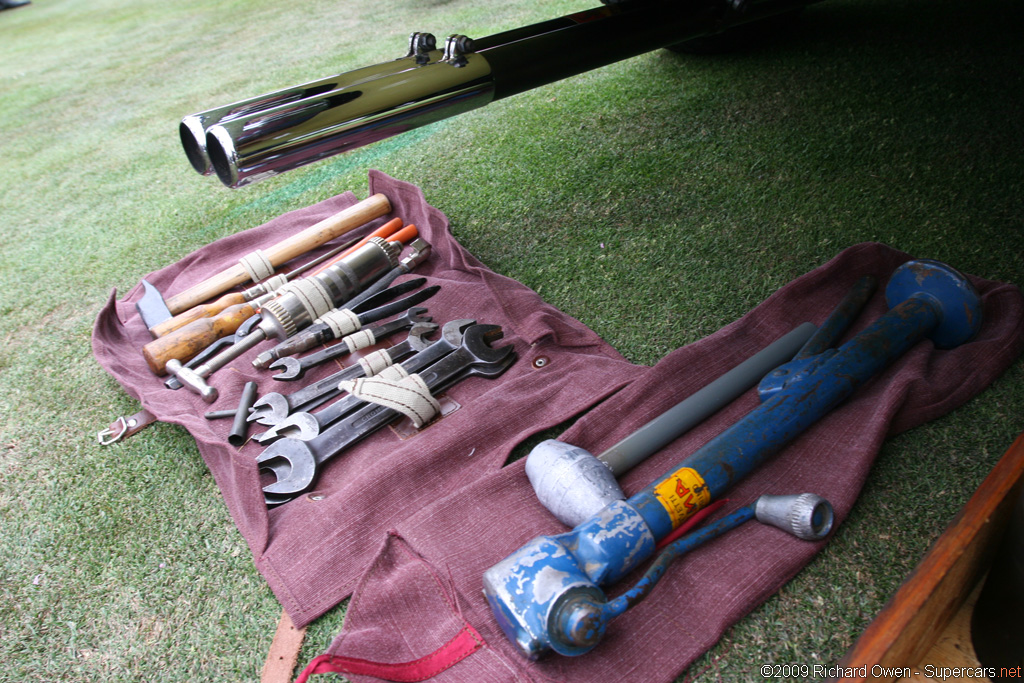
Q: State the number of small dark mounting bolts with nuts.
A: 2